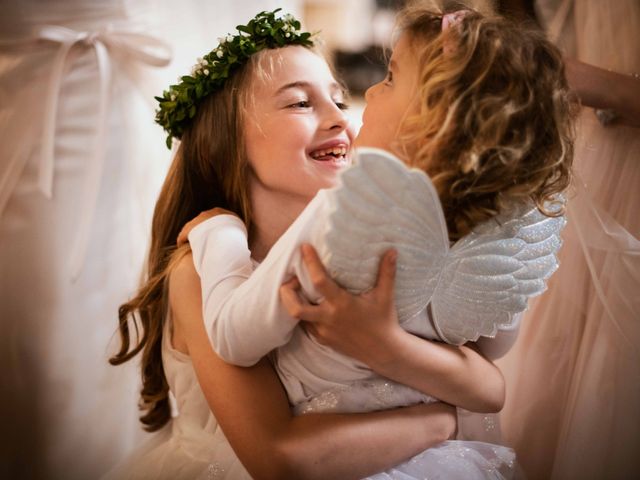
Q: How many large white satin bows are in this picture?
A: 1